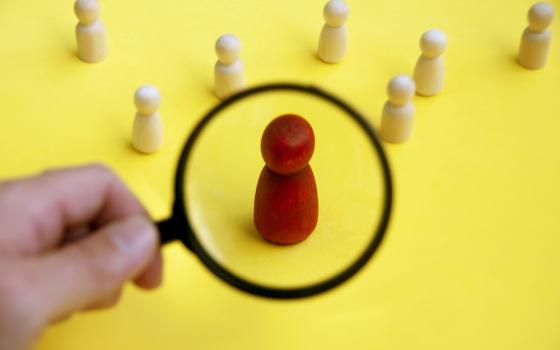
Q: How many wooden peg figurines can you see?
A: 8